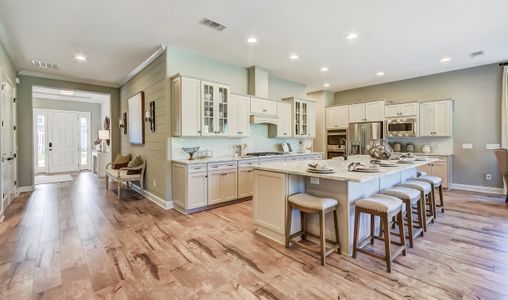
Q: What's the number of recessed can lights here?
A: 8